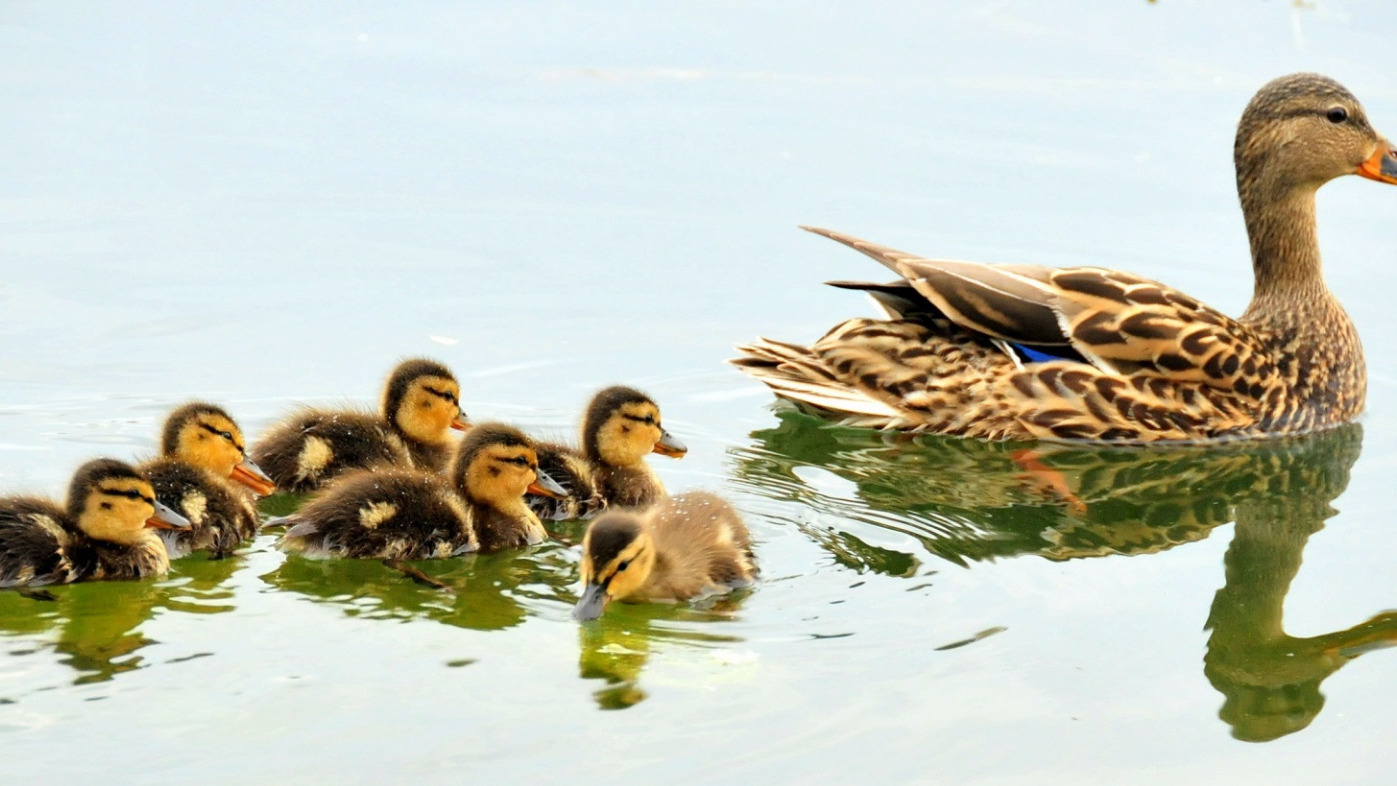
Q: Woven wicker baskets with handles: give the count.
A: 0